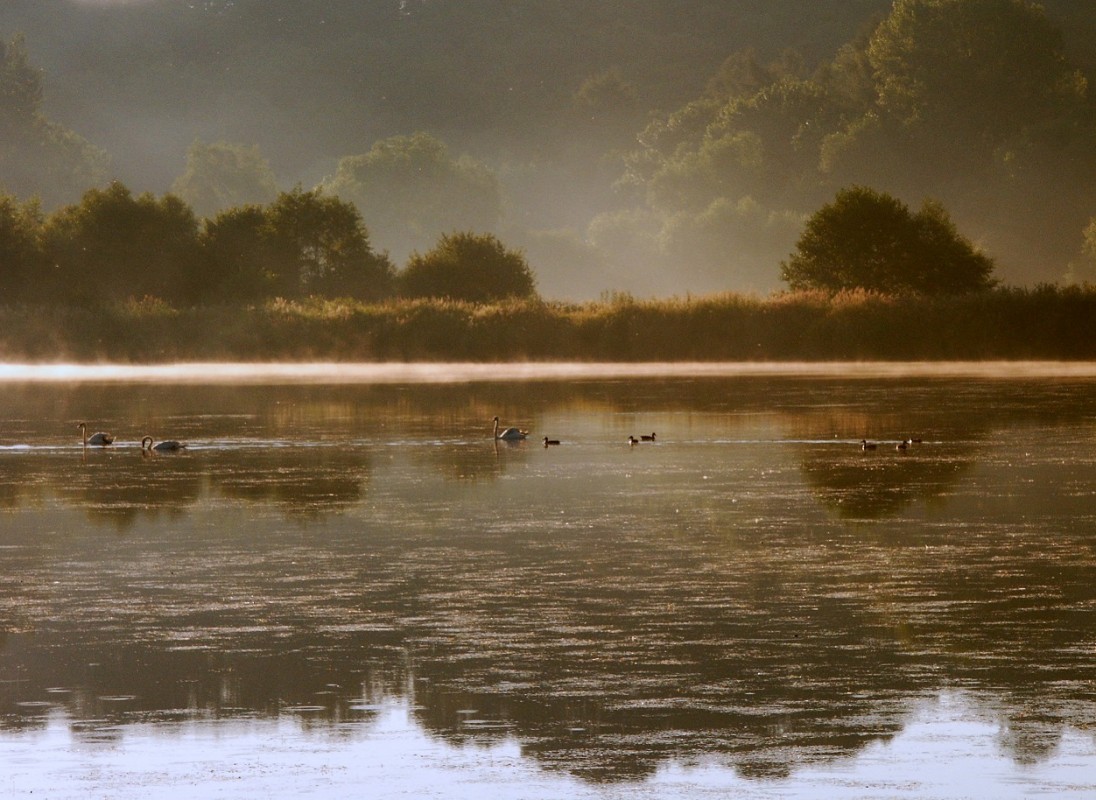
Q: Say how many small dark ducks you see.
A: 6